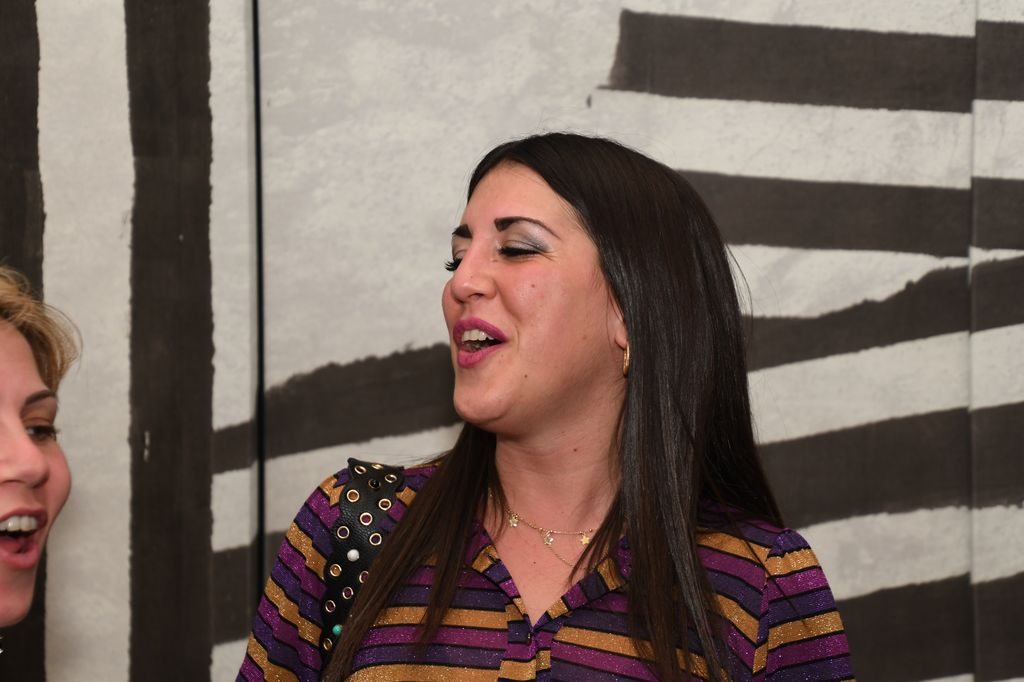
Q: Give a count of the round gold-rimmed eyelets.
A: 13